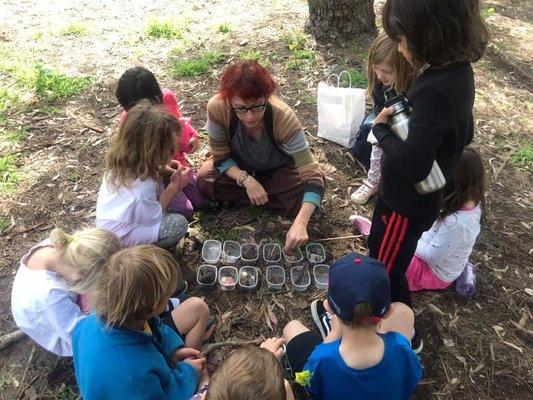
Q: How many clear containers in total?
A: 12